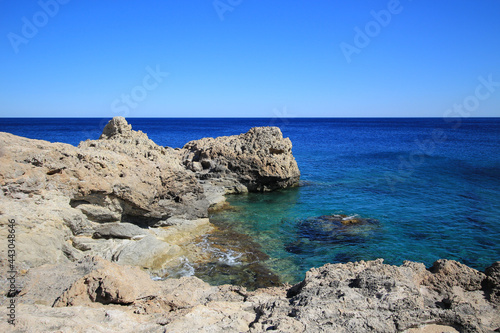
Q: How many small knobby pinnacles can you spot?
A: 1